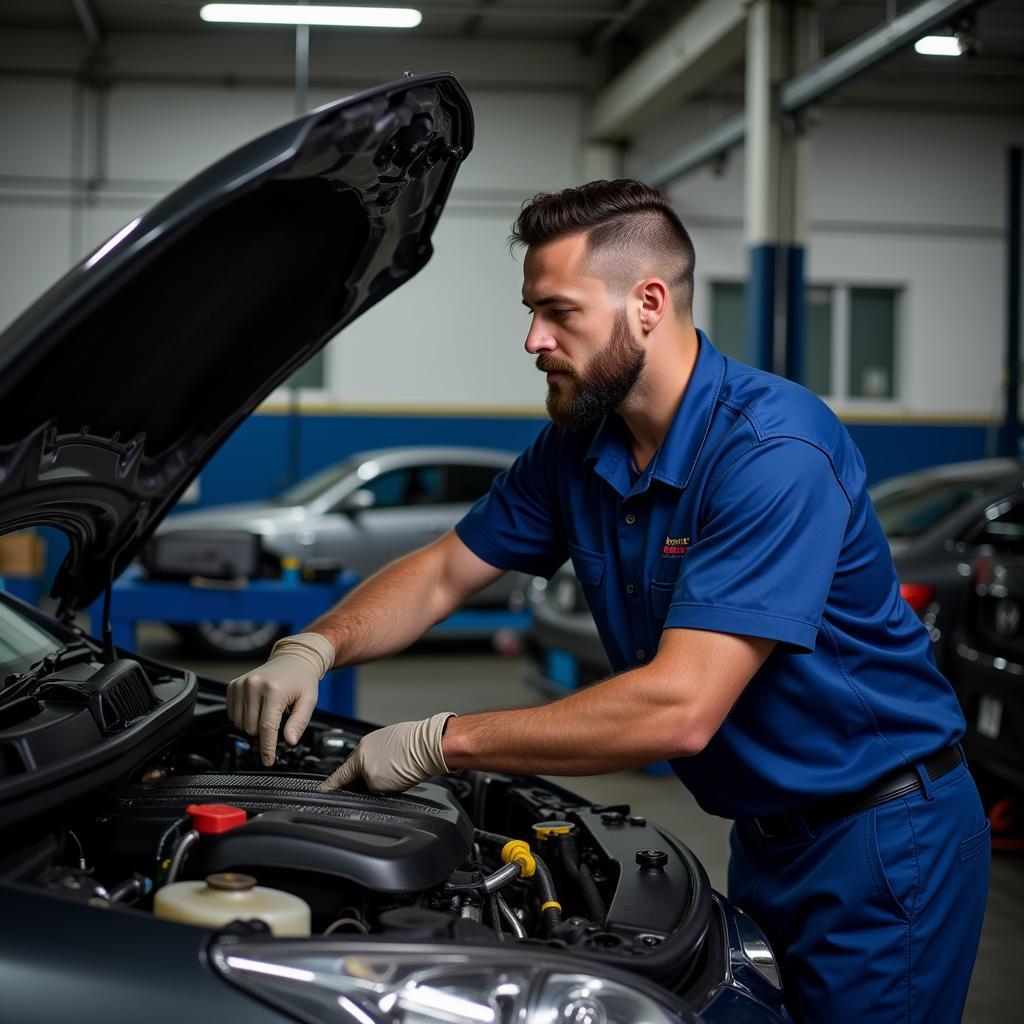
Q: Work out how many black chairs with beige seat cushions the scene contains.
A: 0